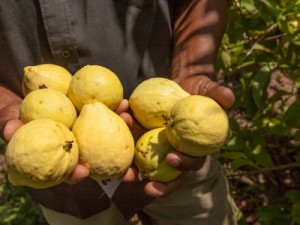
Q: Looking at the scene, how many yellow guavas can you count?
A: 8